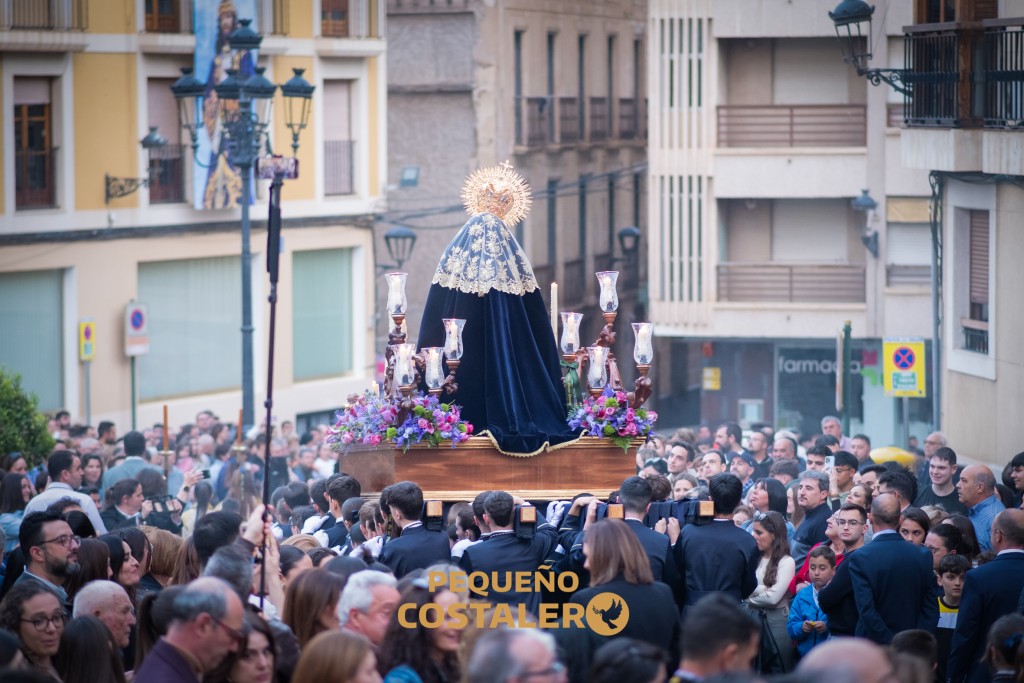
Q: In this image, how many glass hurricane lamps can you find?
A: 8